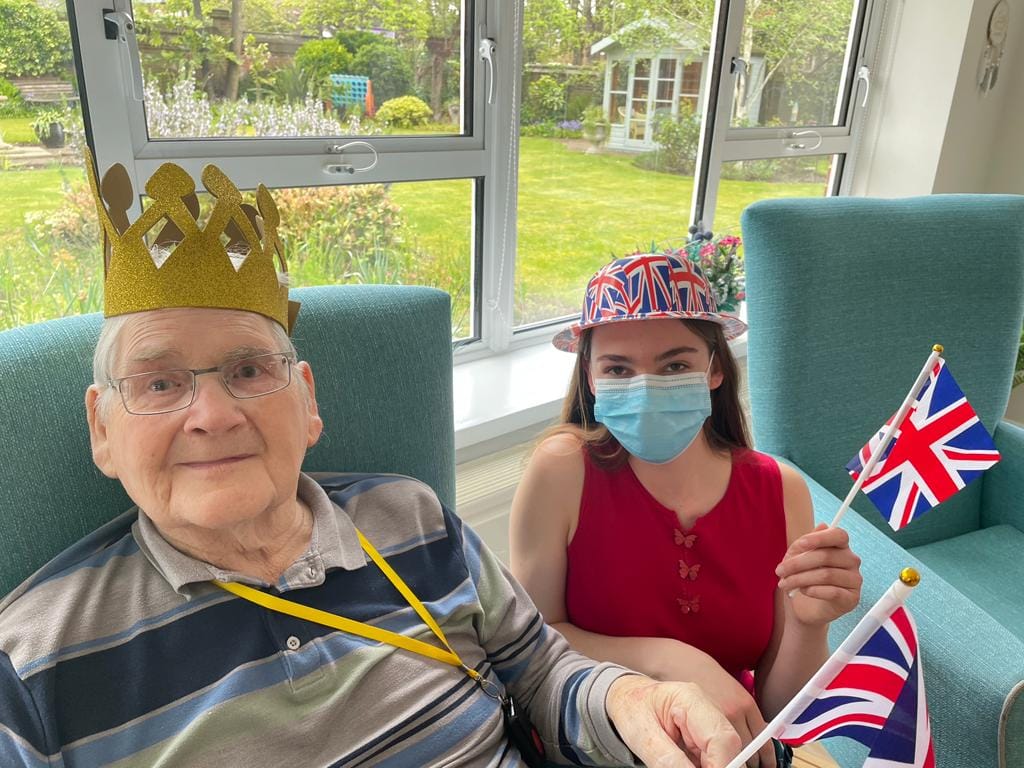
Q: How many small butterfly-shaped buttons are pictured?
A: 3